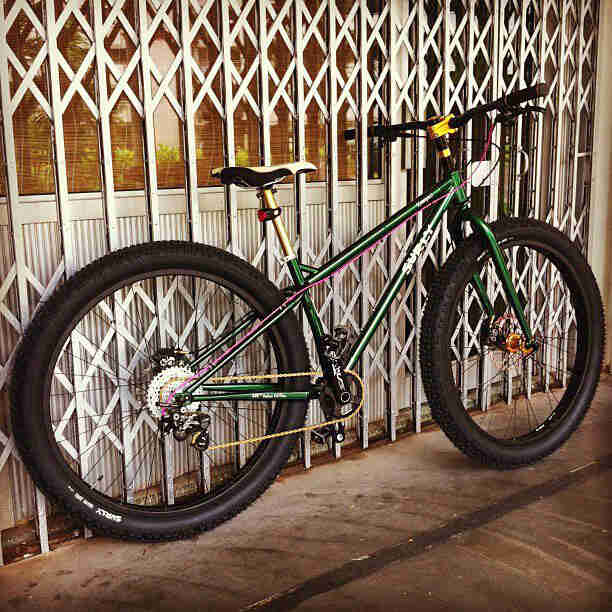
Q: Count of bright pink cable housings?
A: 1